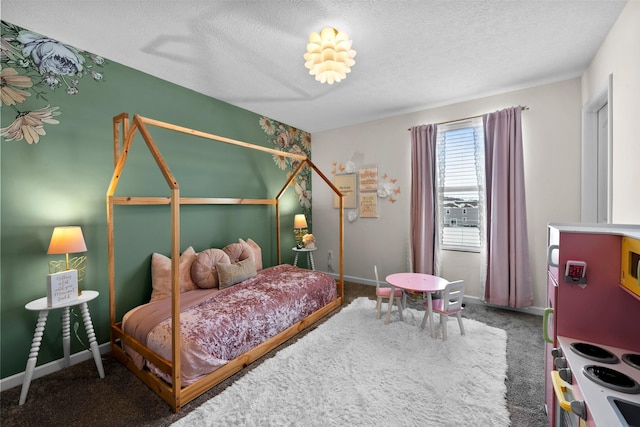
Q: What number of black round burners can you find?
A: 3